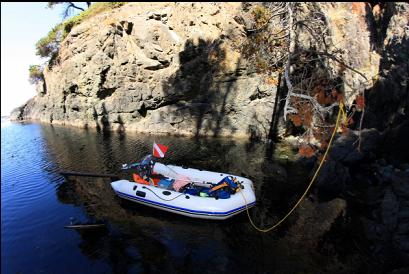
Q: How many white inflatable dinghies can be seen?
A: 1